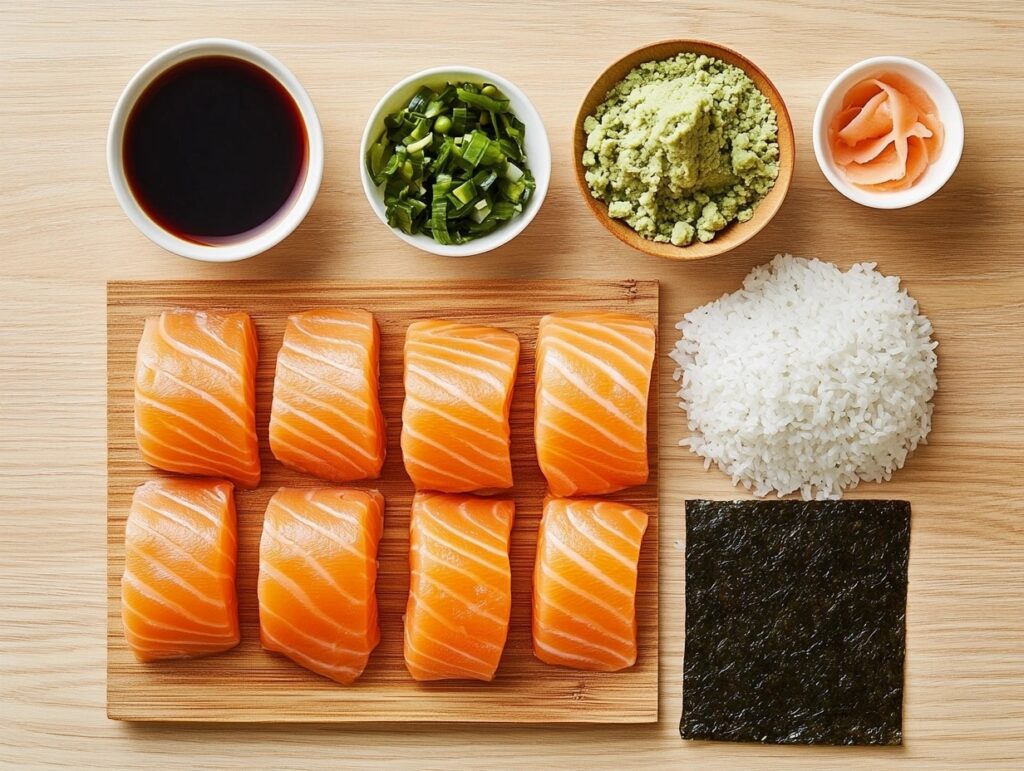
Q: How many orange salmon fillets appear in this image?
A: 8